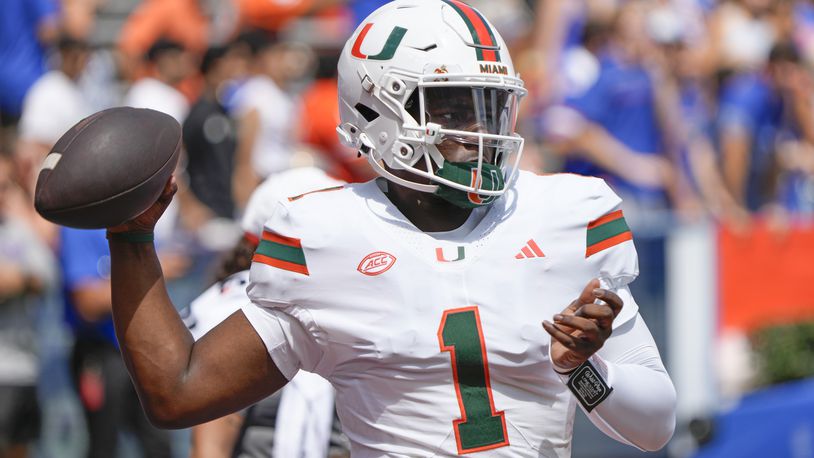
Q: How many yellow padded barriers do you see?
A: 0